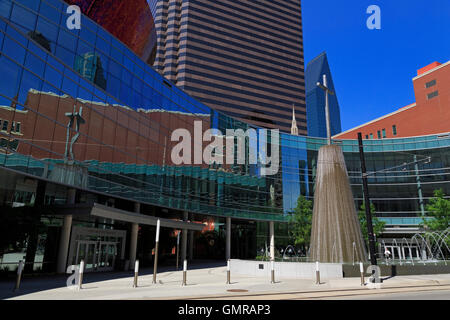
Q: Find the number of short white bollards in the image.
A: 8